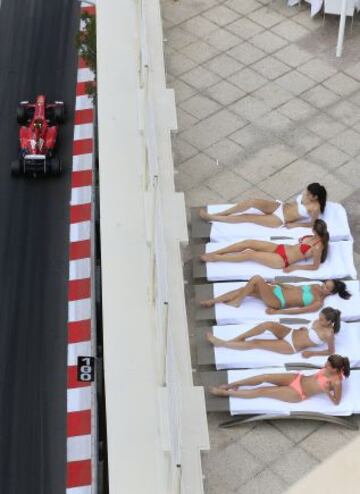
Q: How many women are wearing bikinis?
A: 5